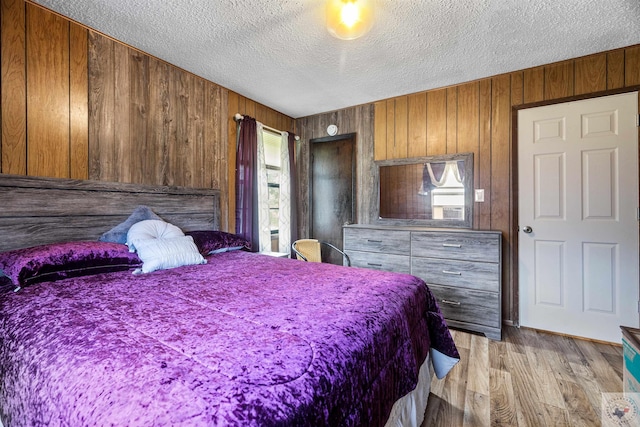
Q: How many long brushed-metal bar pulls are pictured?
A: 5